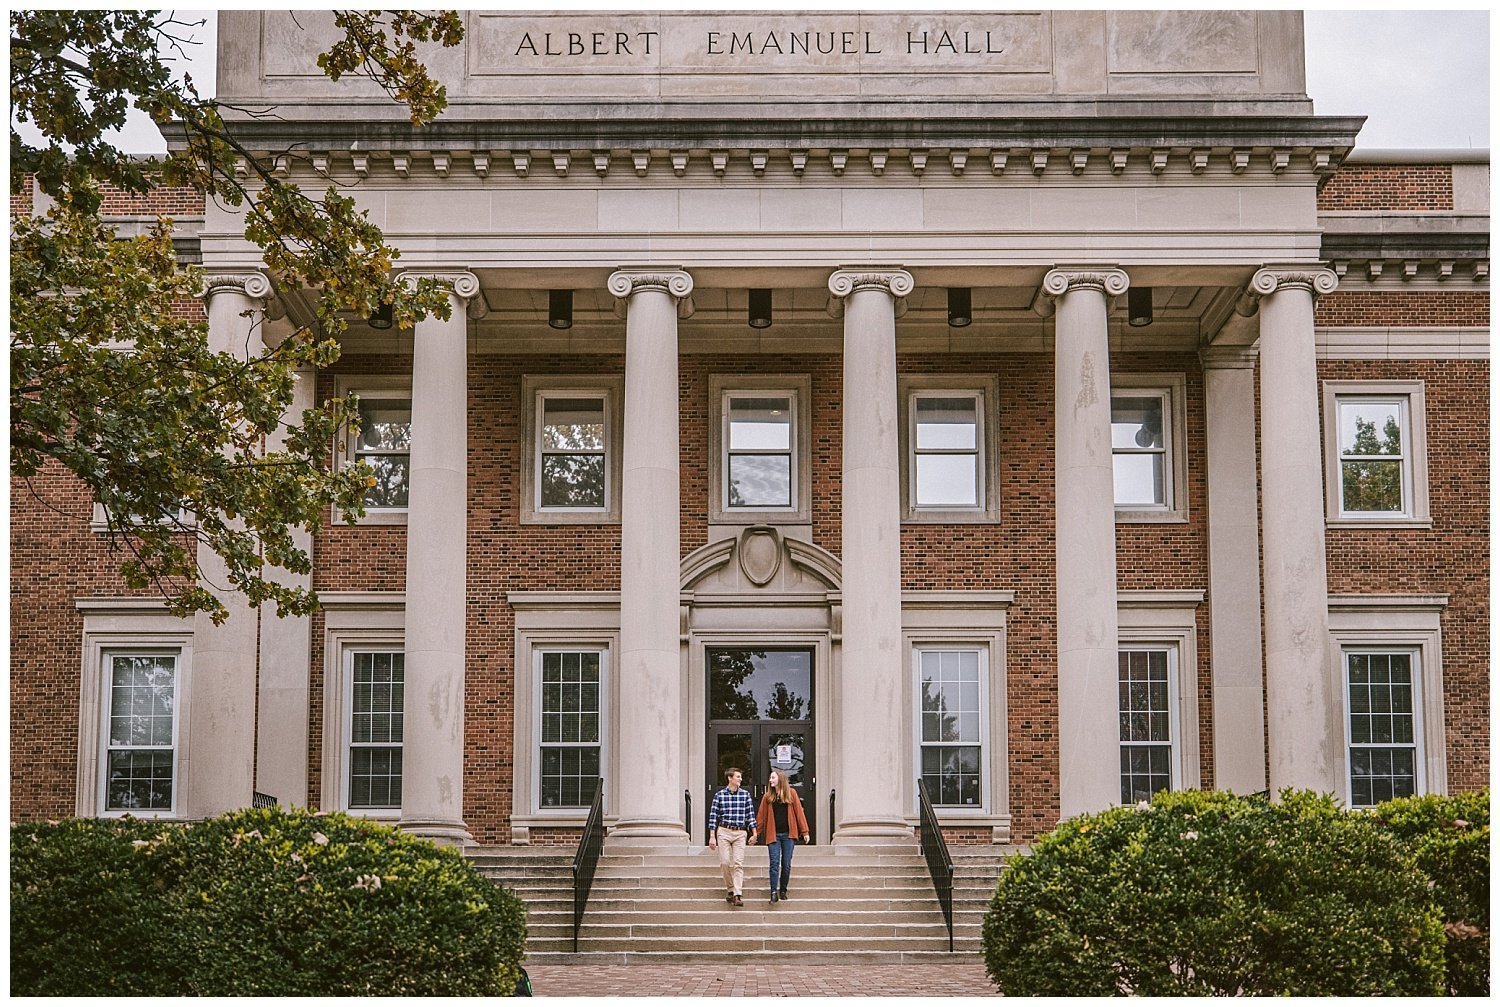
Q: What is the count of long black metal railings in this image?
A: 2